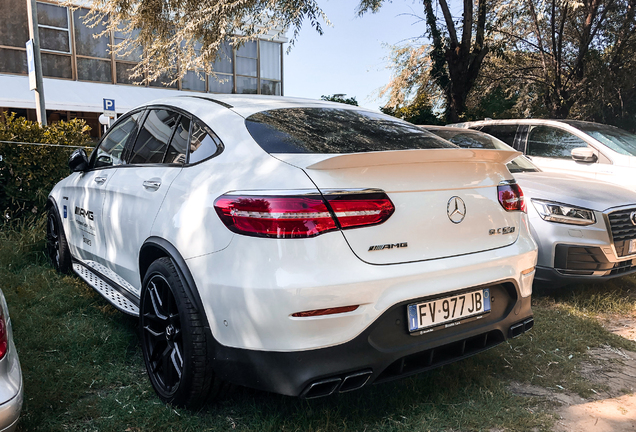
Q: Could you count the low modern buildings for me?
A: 1